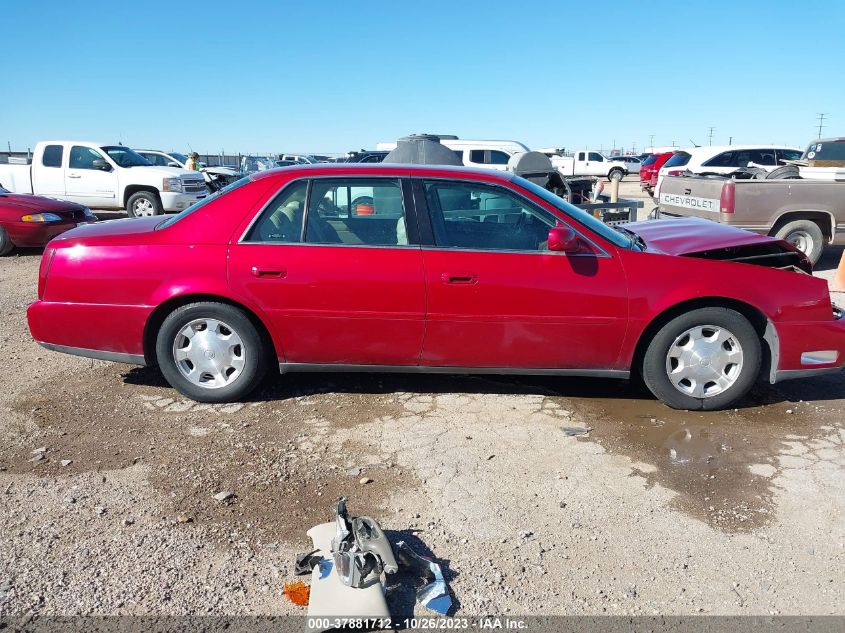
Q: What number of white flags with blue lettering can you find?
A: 0